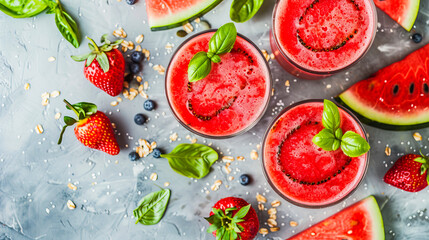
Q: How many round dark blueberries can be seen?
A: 9